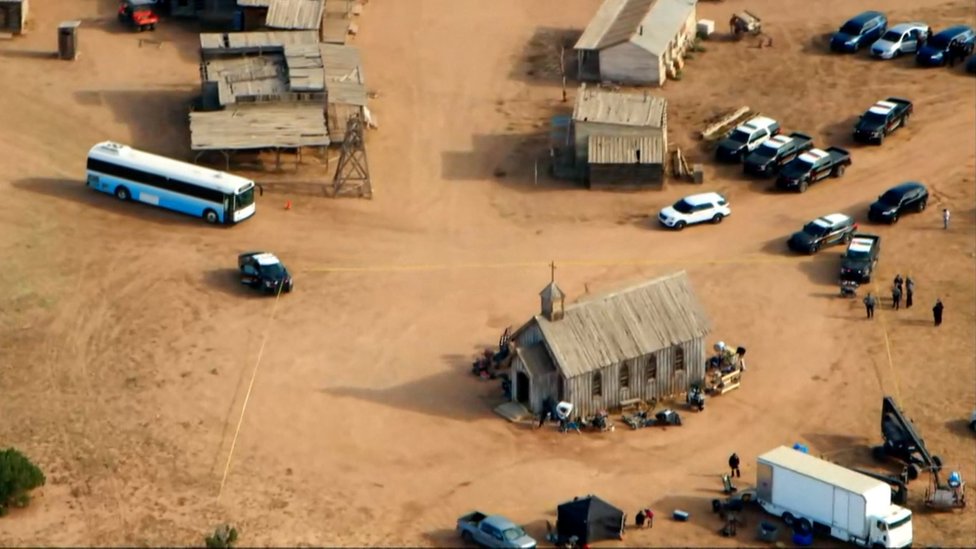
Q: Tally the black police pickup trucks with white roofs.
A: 5